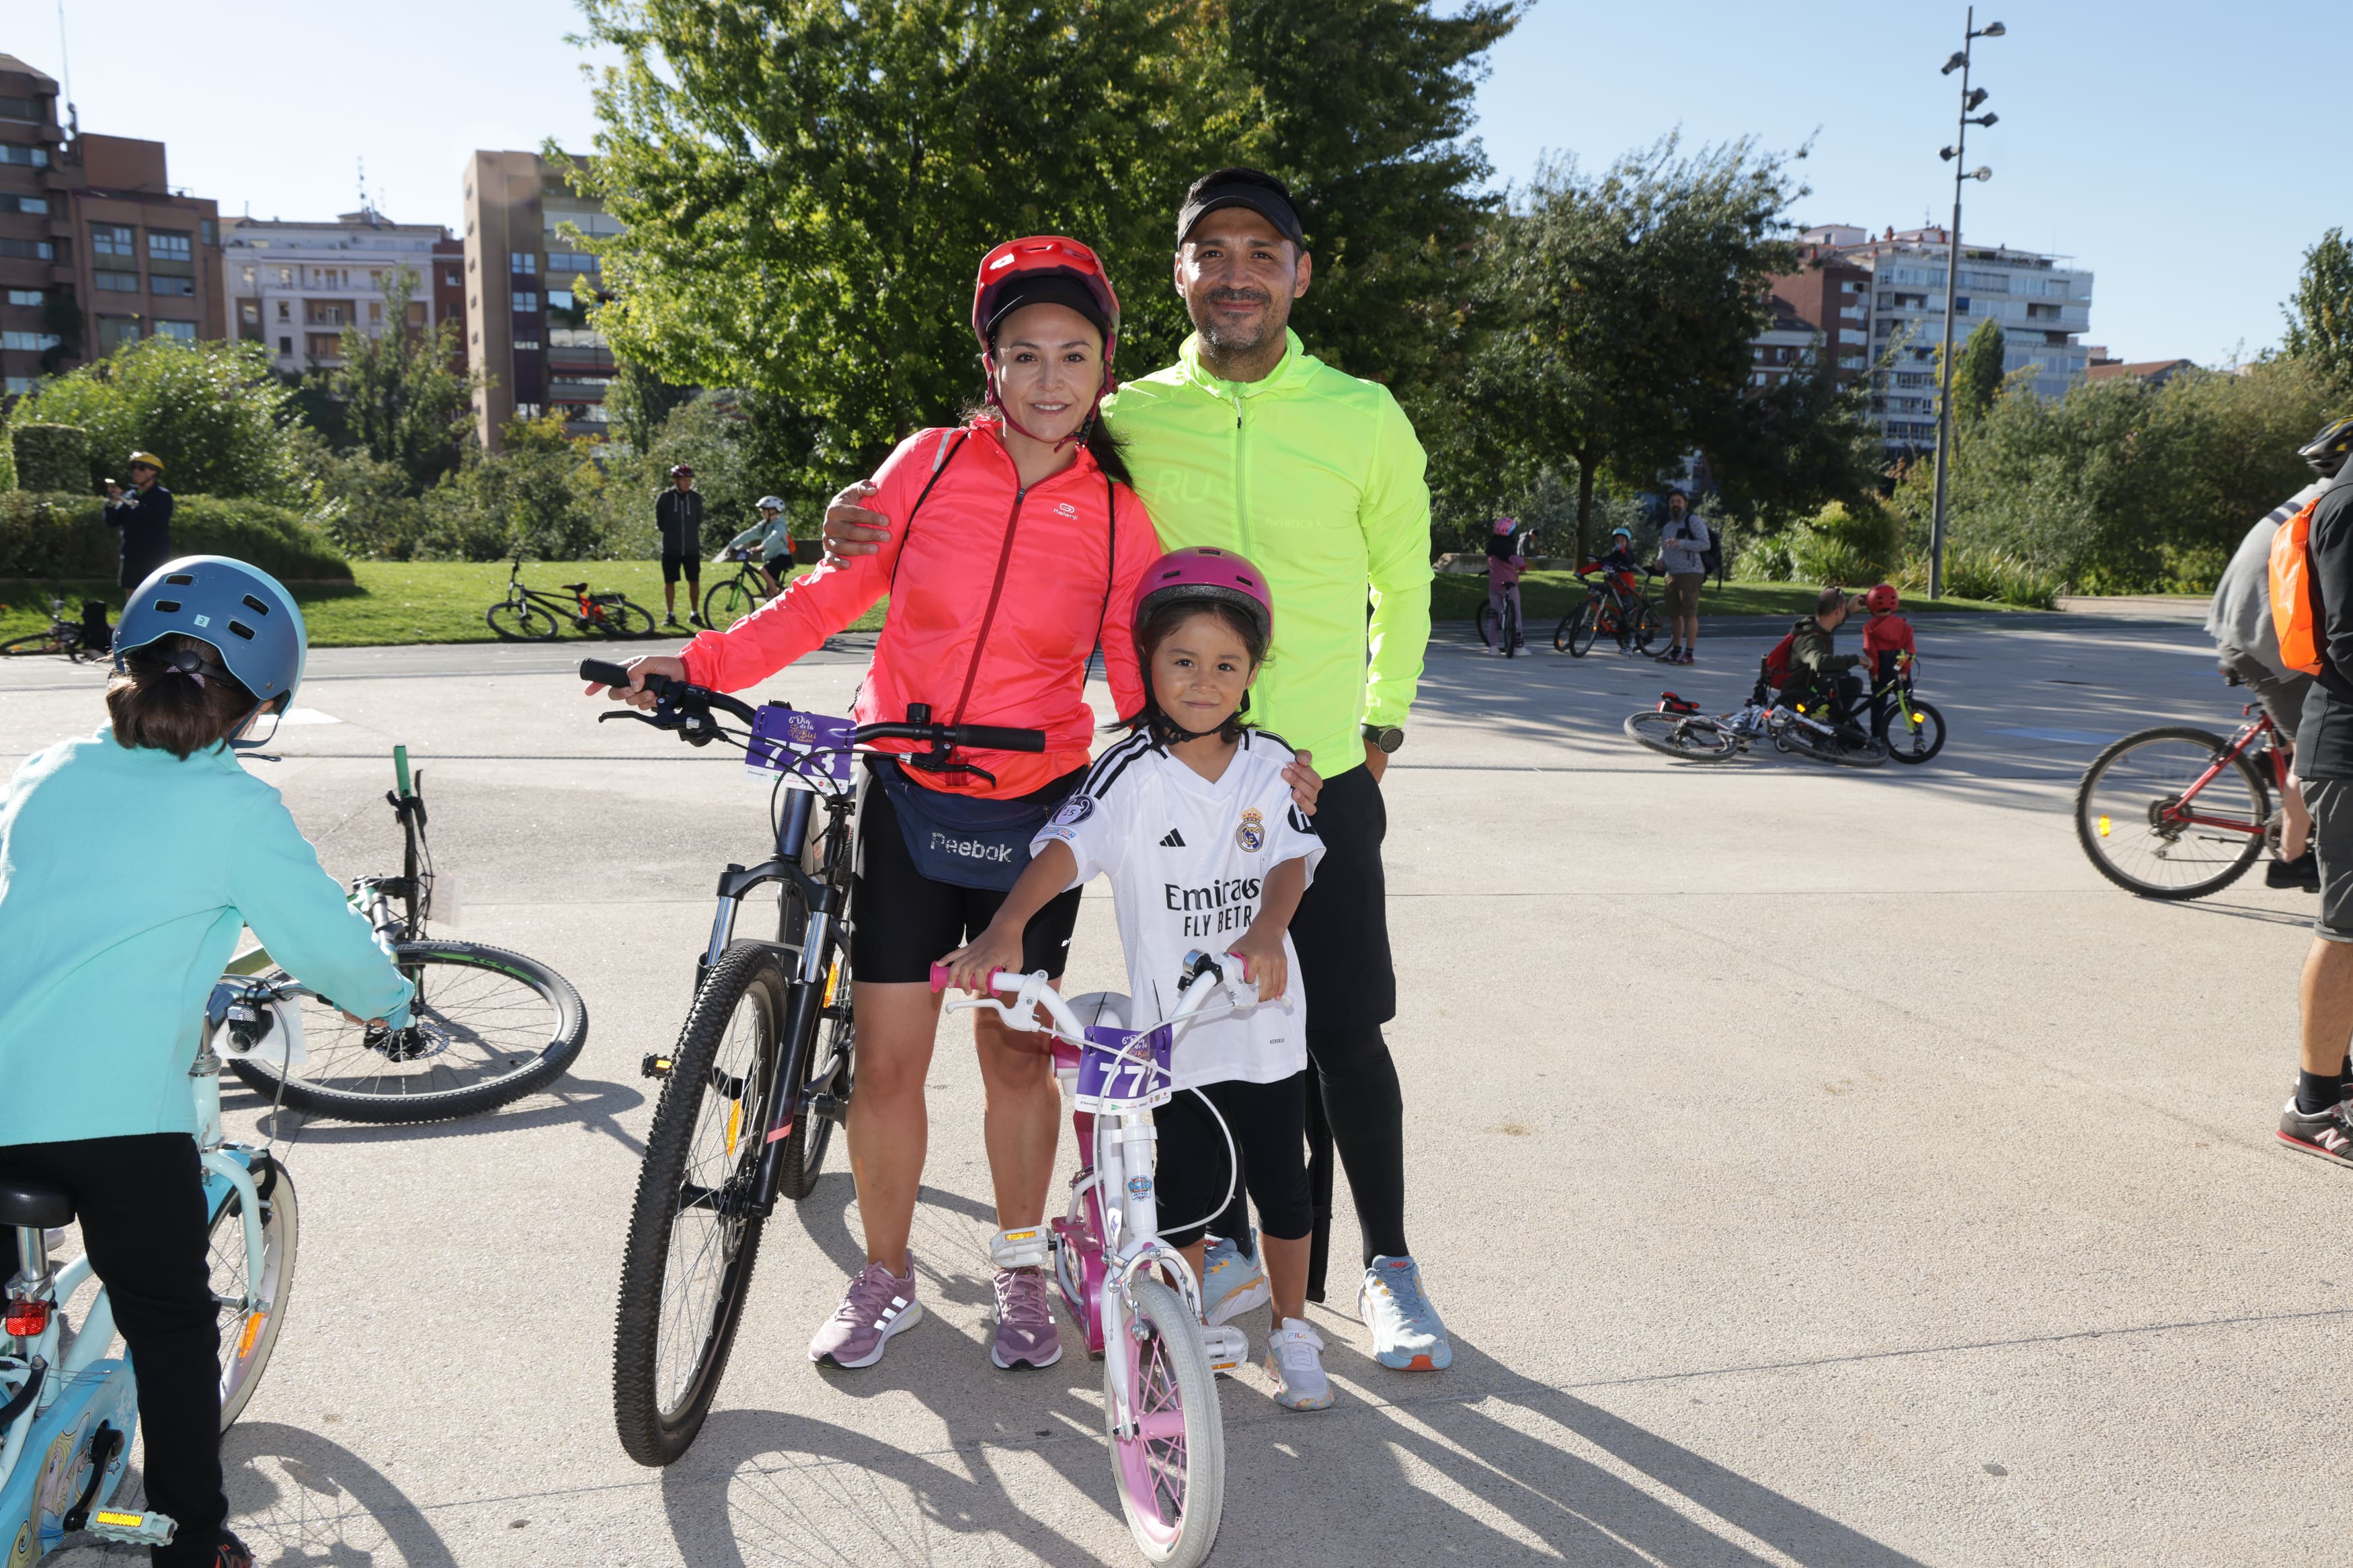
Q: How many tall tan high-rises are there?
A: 1